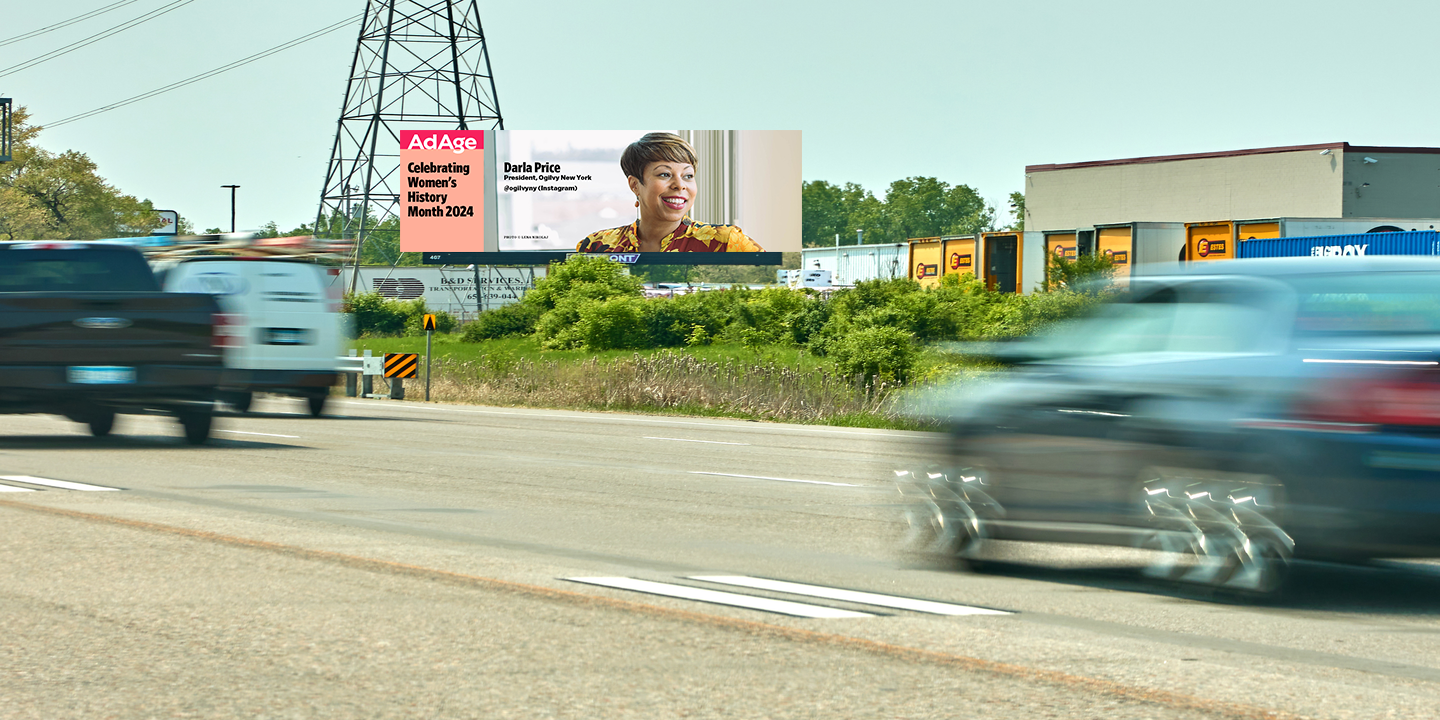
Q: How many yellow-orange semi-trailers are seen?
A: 7